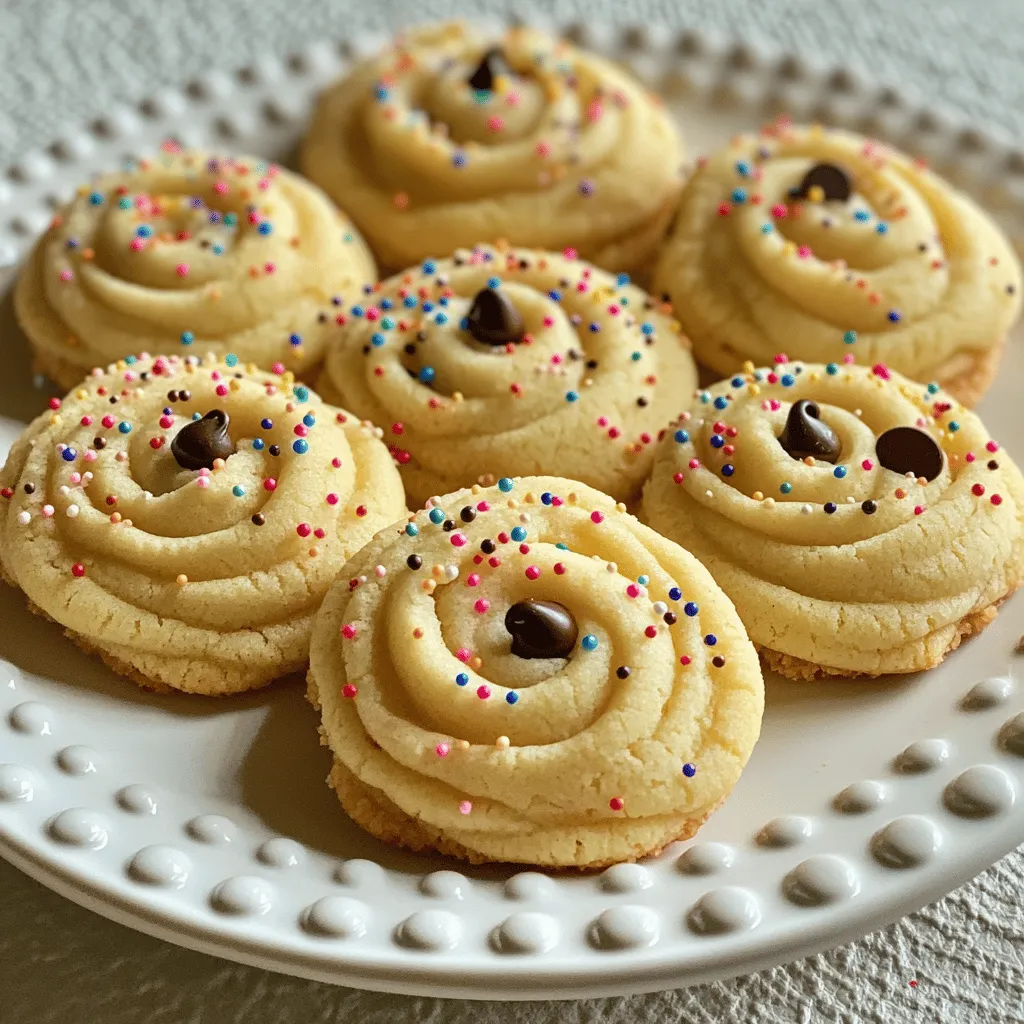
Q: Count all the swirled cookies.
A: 7